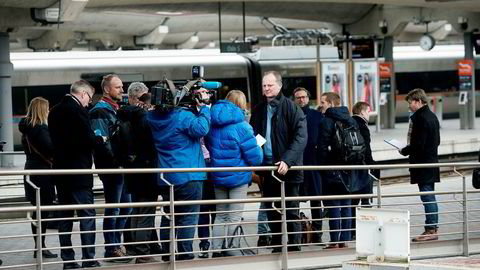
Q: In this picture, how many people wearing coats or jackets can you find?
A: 11